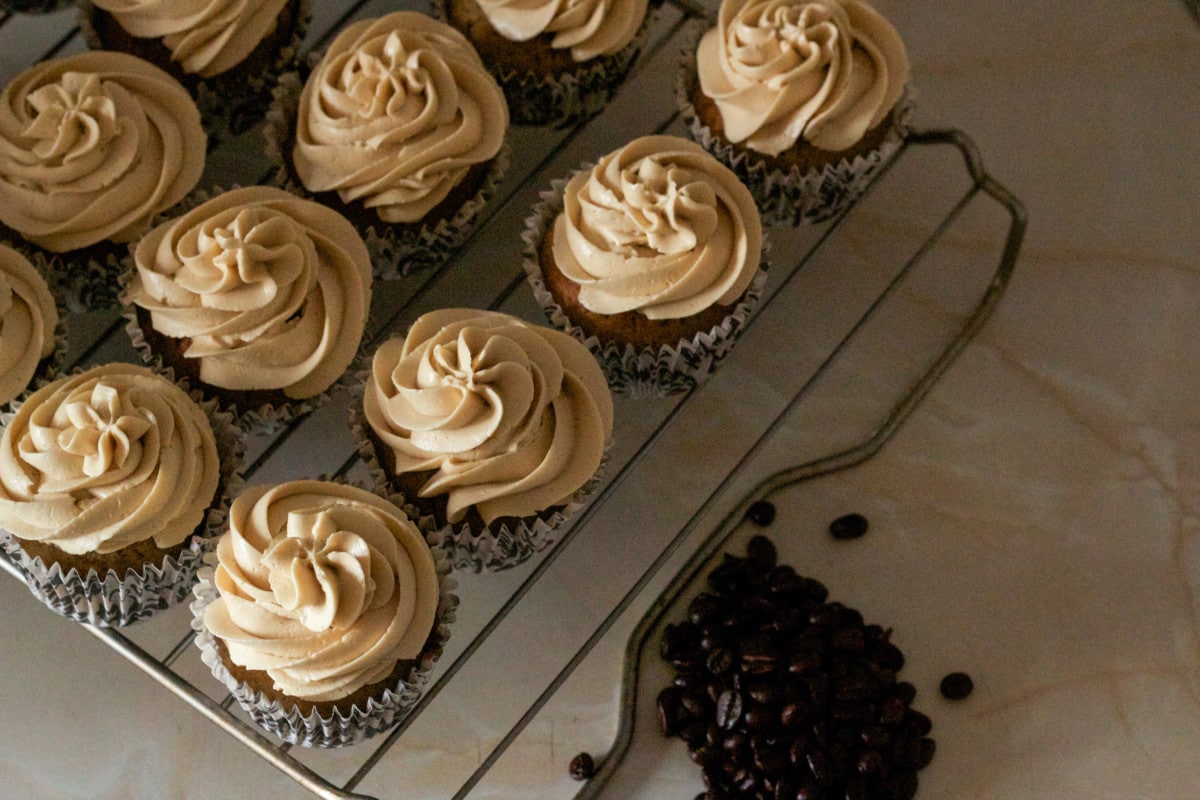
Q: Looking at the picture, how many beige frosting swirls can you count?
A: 11